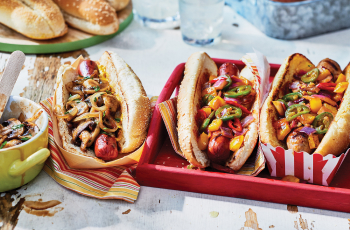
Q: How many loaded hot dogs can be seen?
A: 3